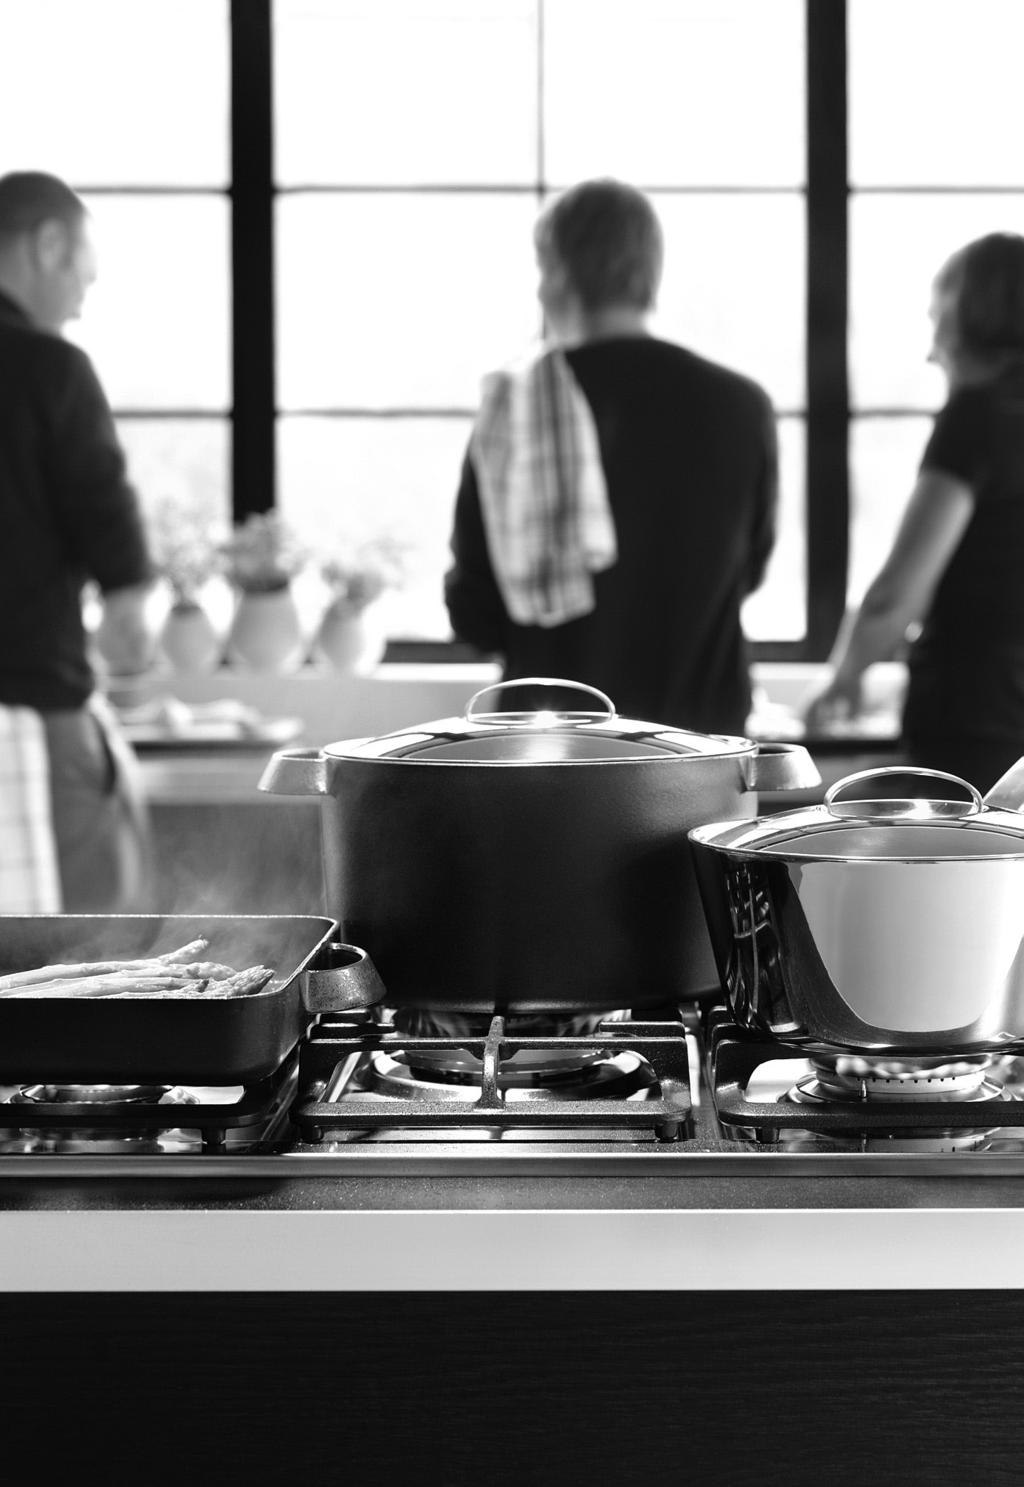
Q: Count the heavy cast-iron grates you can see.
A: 3